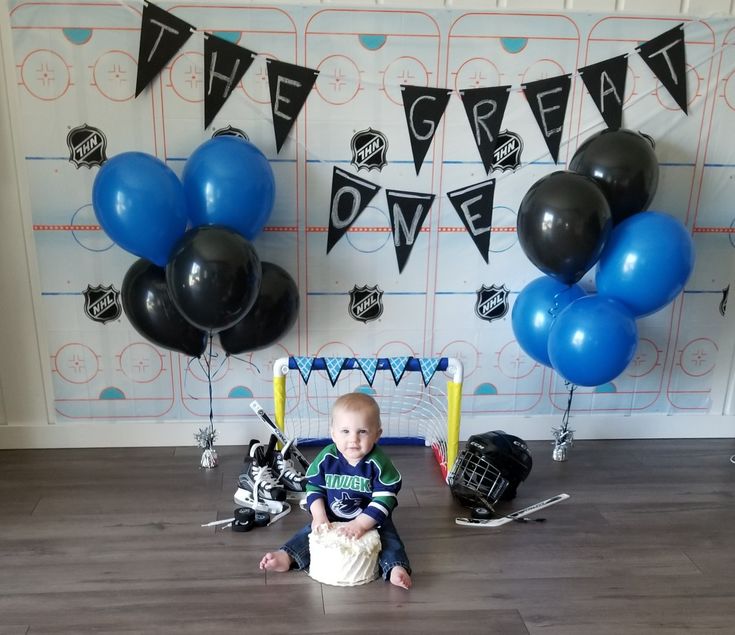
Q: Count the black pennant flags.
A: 11